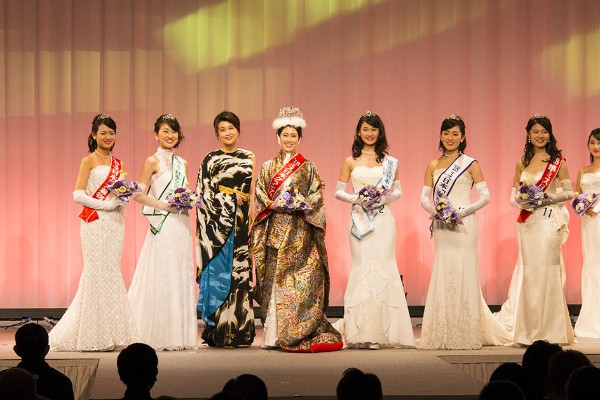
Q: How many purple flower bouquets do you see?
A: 7